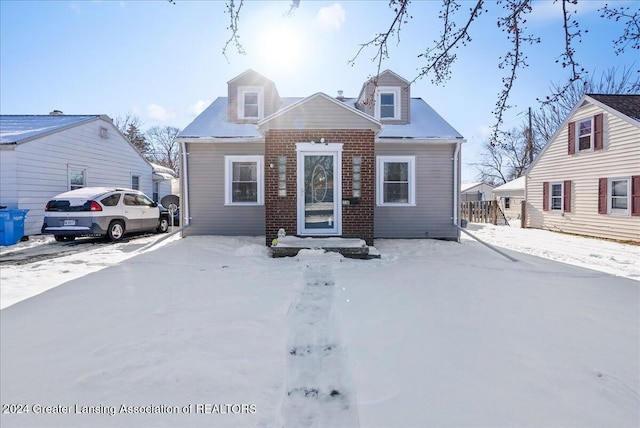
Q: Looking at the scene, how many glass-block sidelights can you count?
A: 2